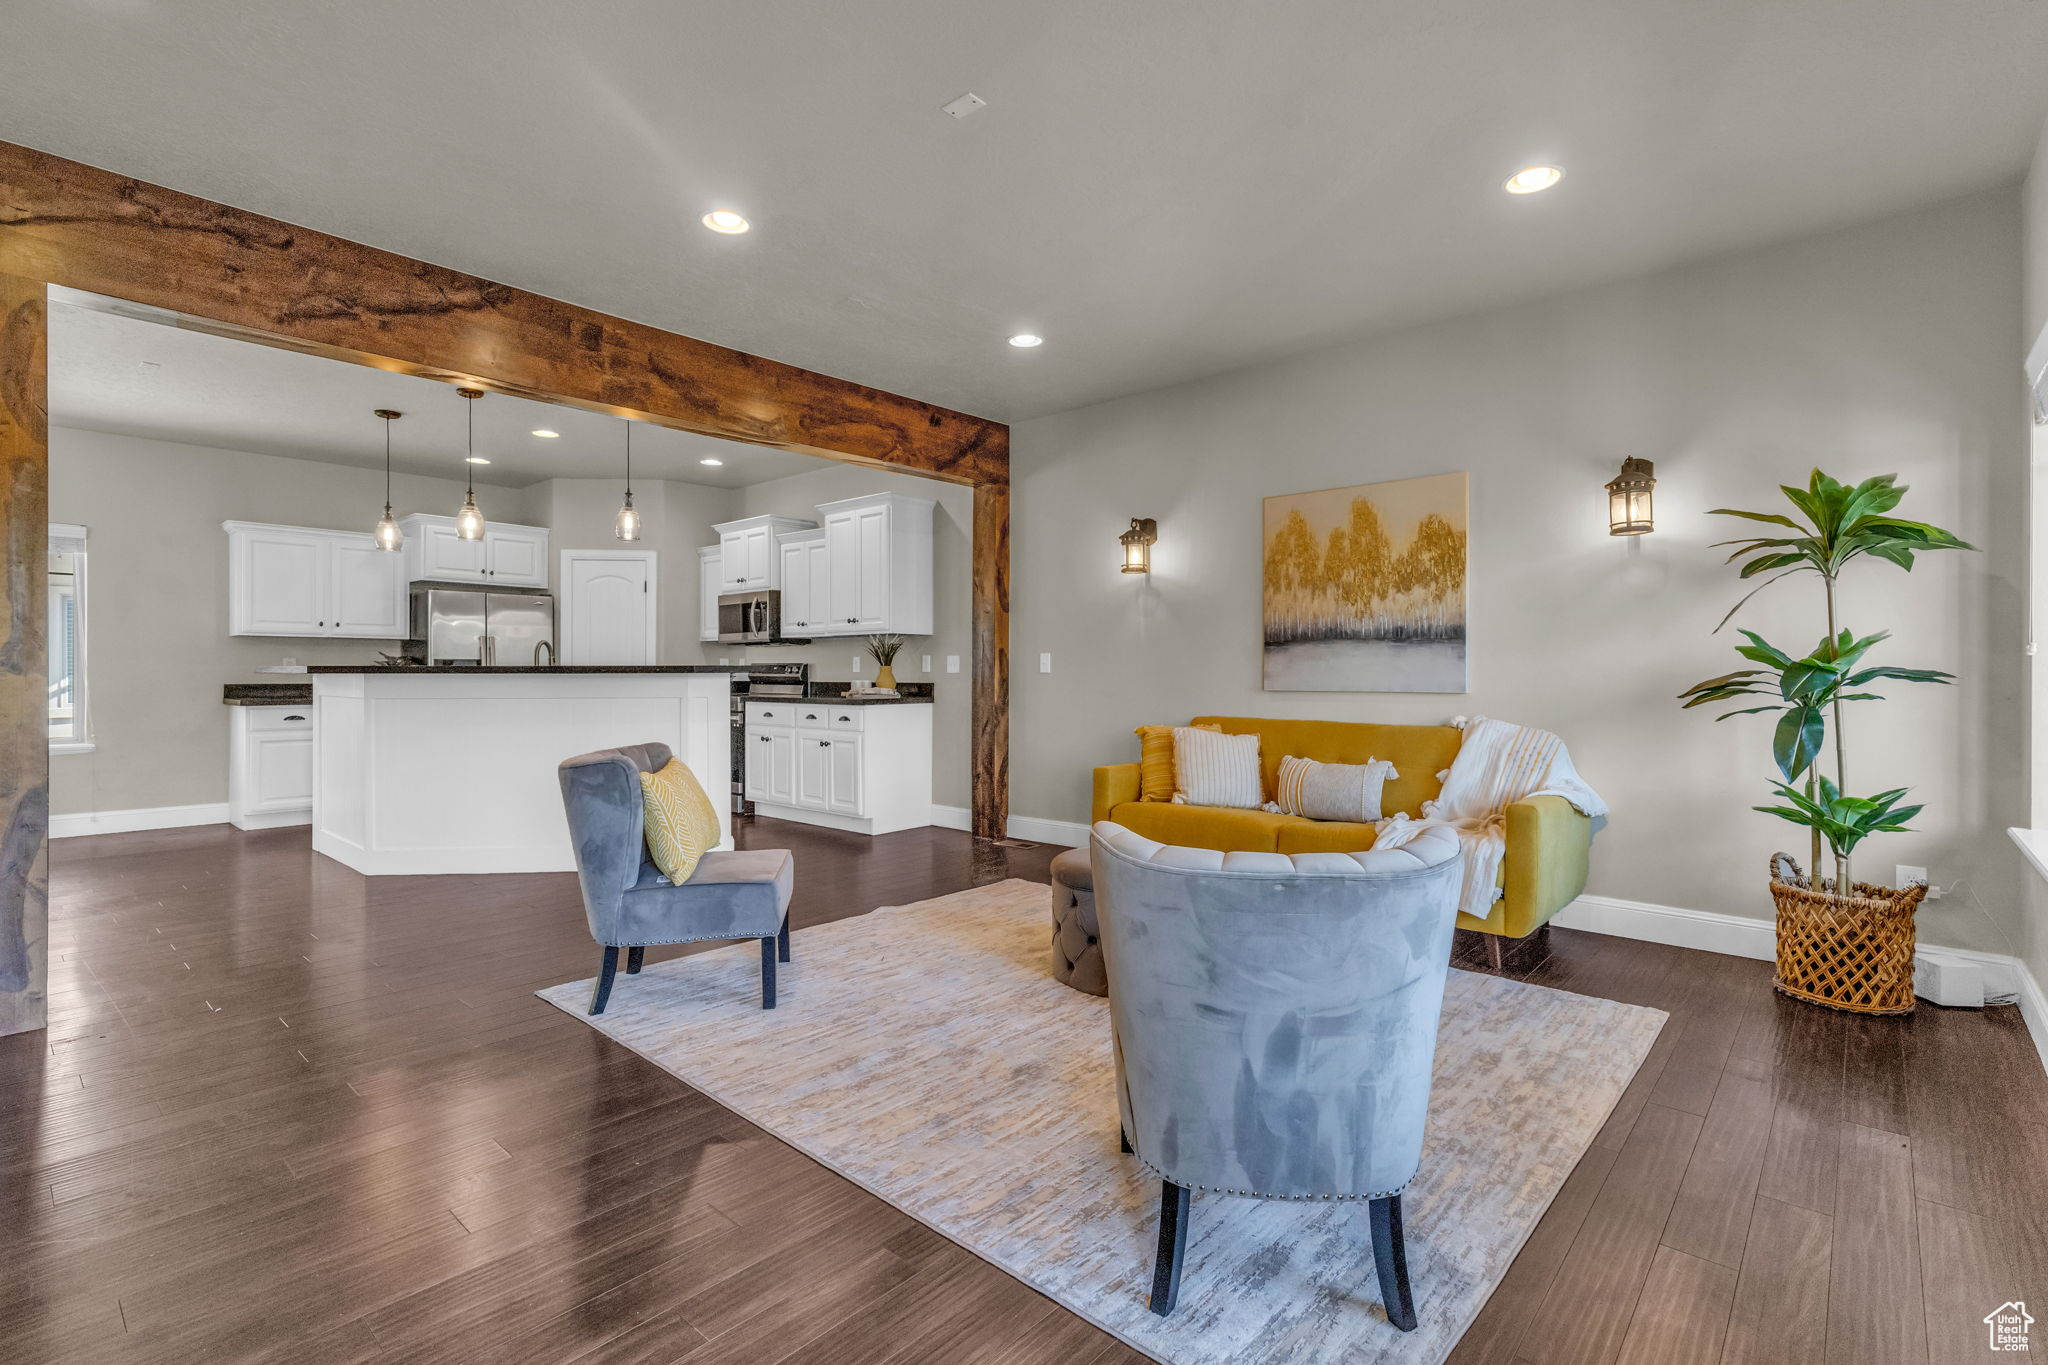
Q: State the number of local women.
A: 0